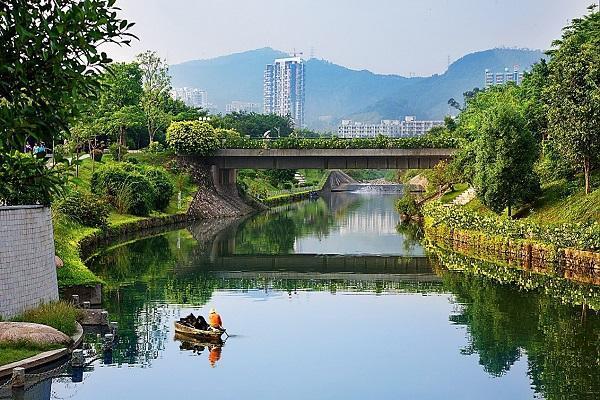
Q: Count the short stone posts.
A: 7